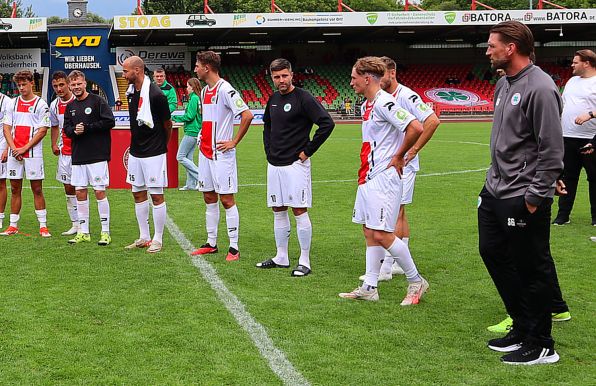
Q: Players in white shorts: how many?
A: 9